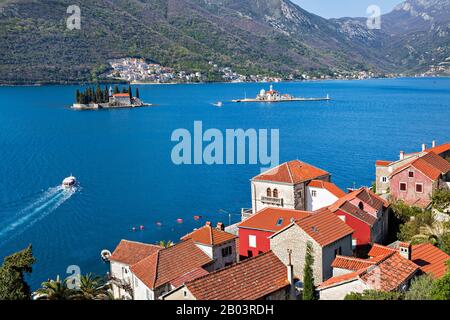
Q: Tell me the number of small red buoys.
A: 5